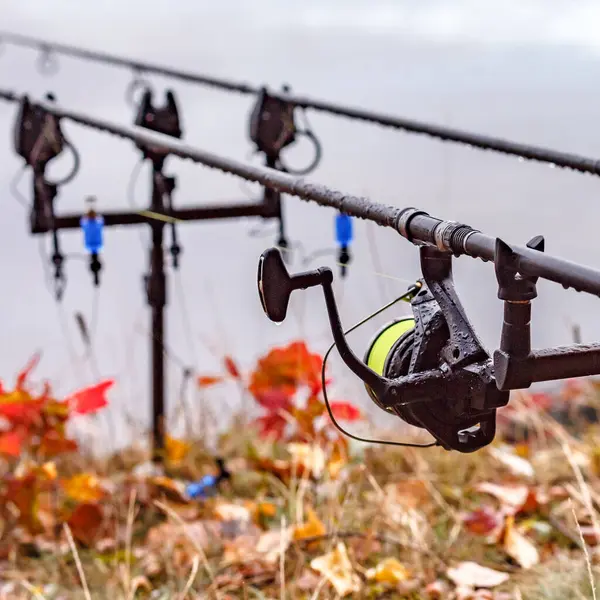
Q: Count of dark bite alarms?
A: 3